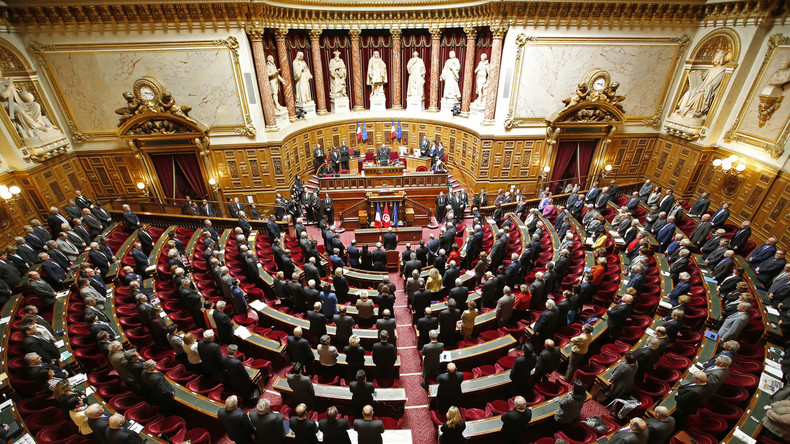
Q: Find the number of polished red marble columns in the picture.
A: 8